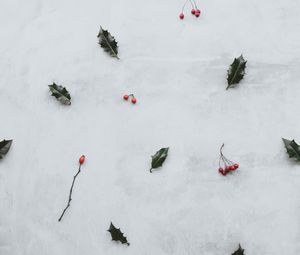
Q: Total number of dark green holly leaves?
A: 8